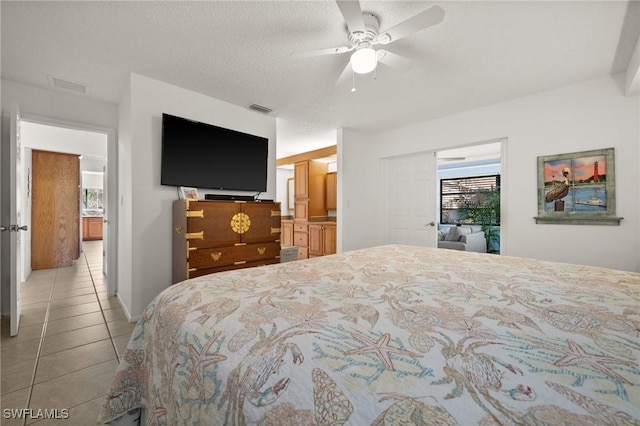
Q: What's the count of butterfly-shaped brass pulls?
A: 2